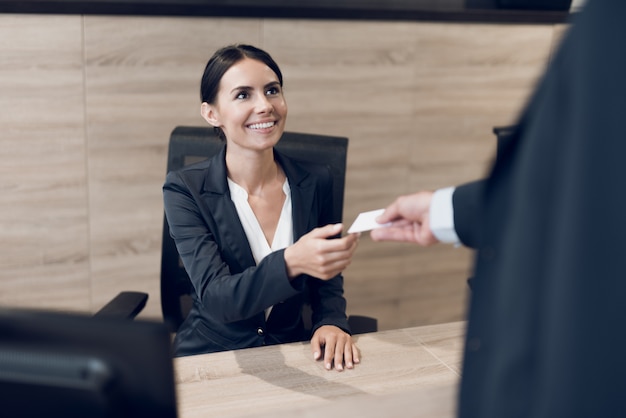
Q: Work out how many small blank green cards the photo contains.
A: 0